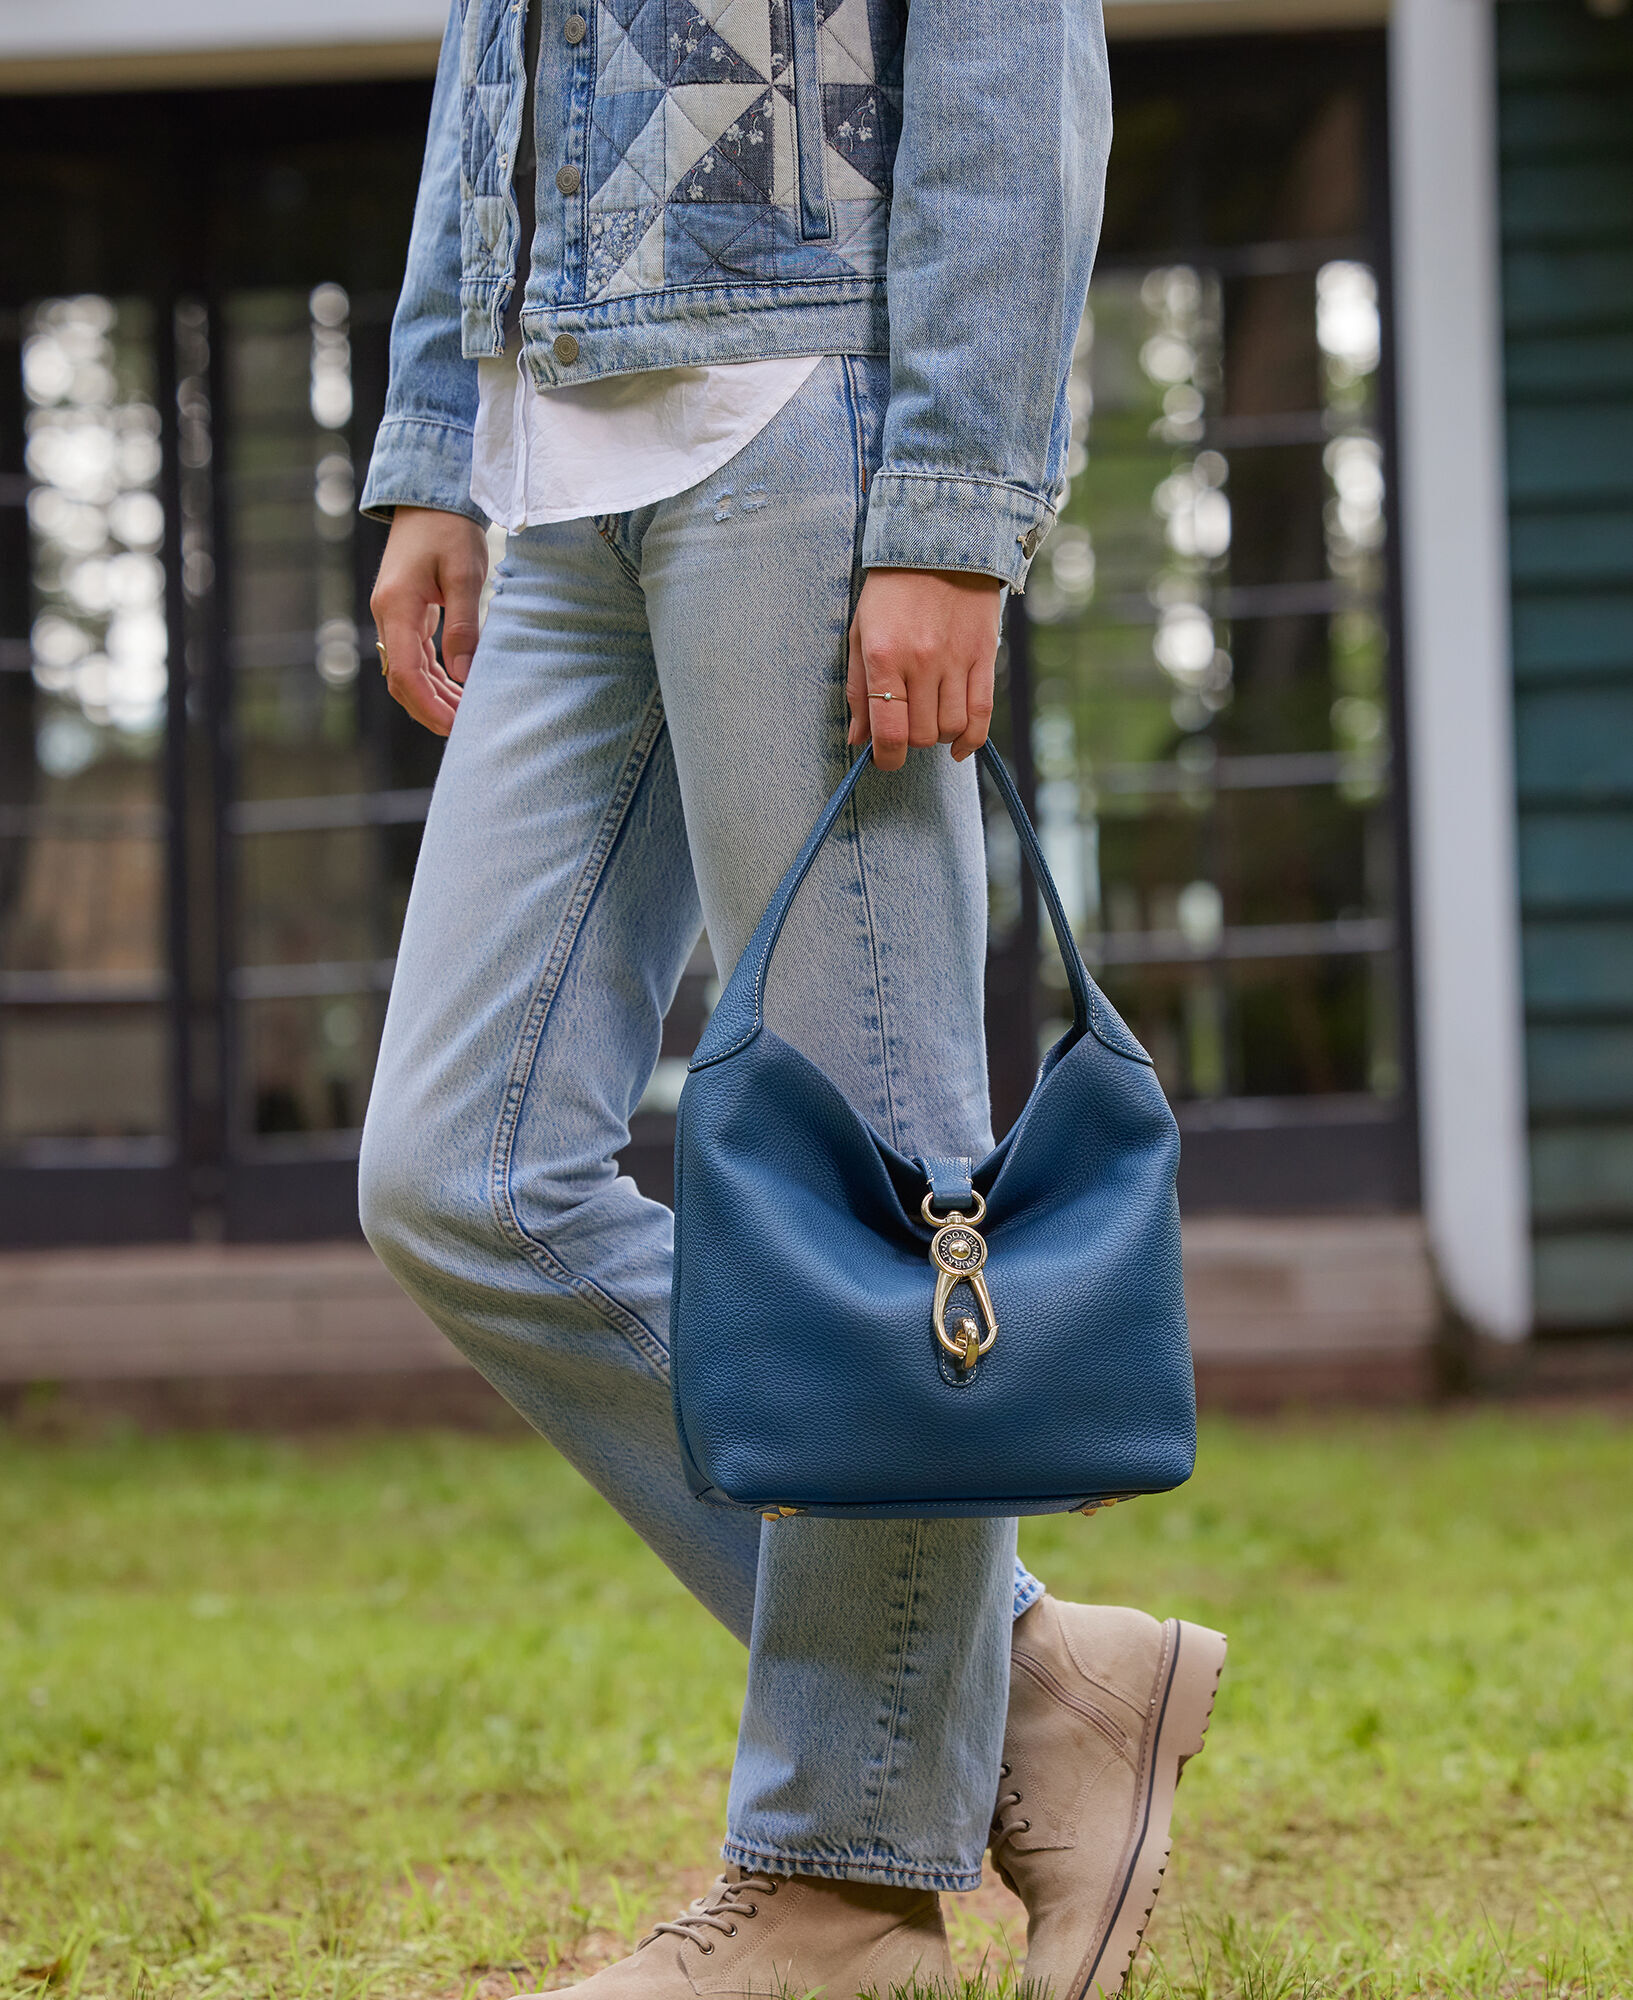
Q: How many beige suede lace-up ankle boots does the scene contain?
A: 2